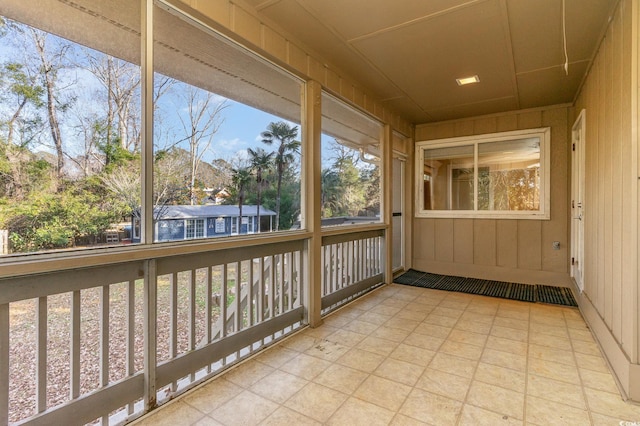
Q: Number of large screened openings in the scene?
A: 3